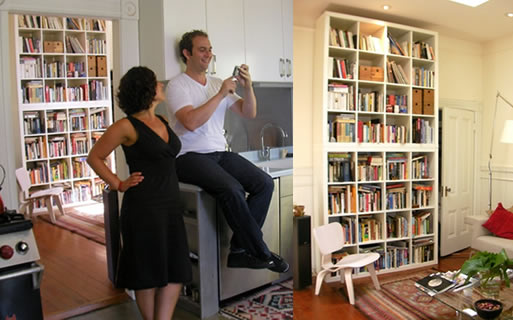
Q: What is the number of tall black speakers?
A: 1